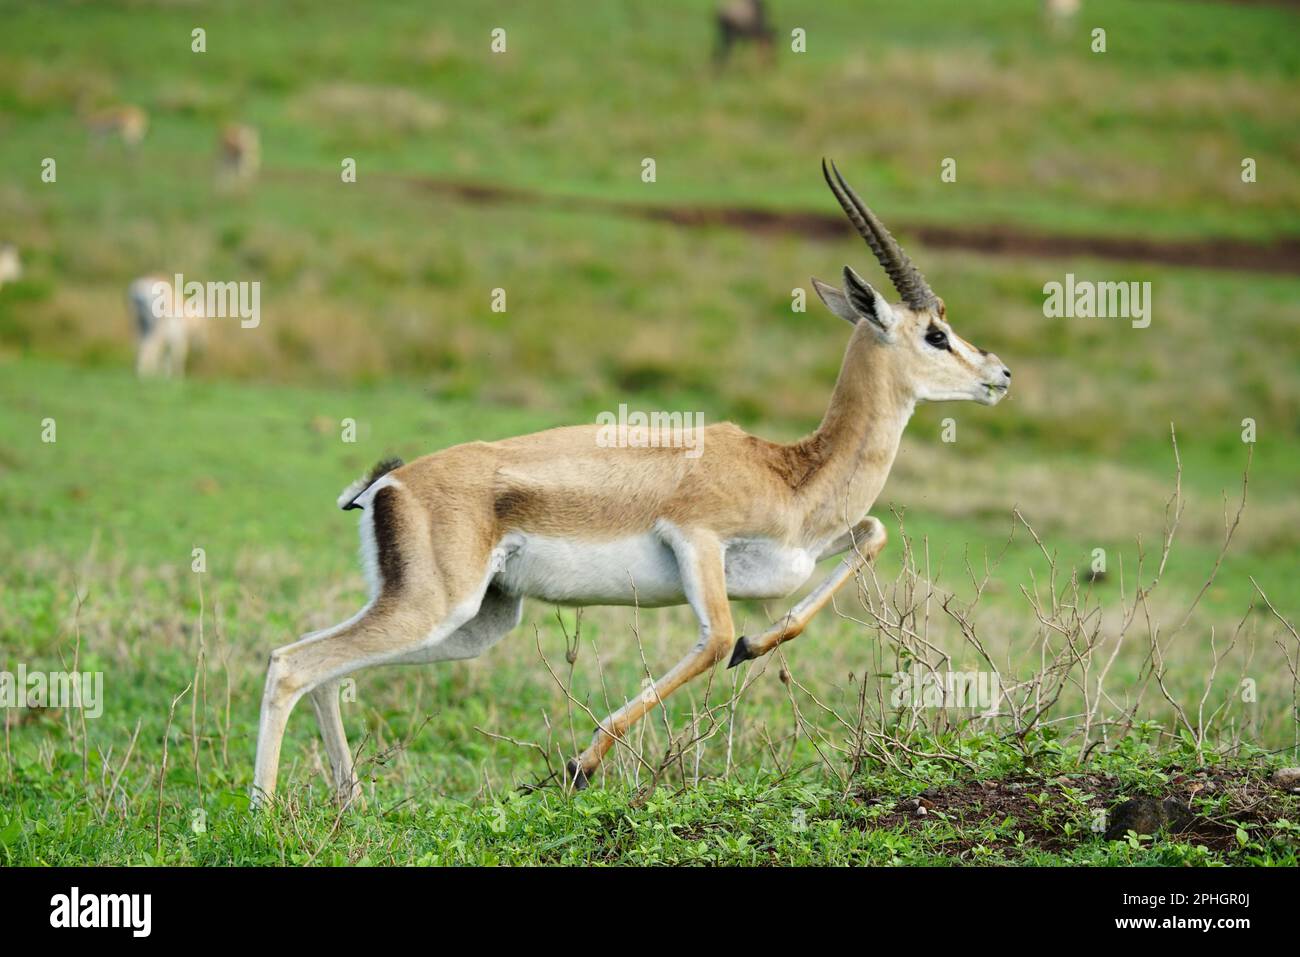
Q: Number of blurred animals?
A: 6